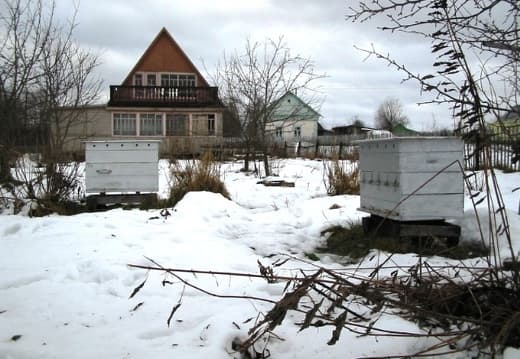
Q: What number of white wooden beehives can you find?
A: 2